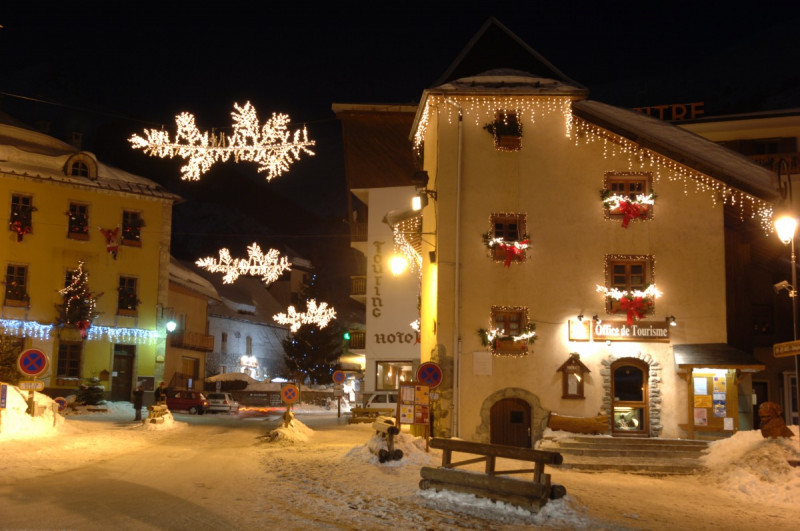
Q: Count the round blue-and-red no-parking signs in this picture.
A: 5